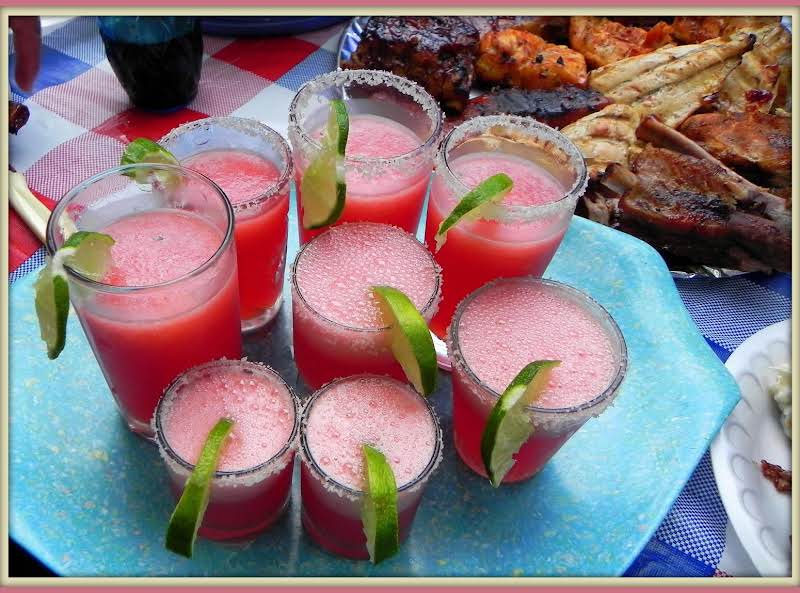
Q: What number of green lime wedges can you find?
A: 8